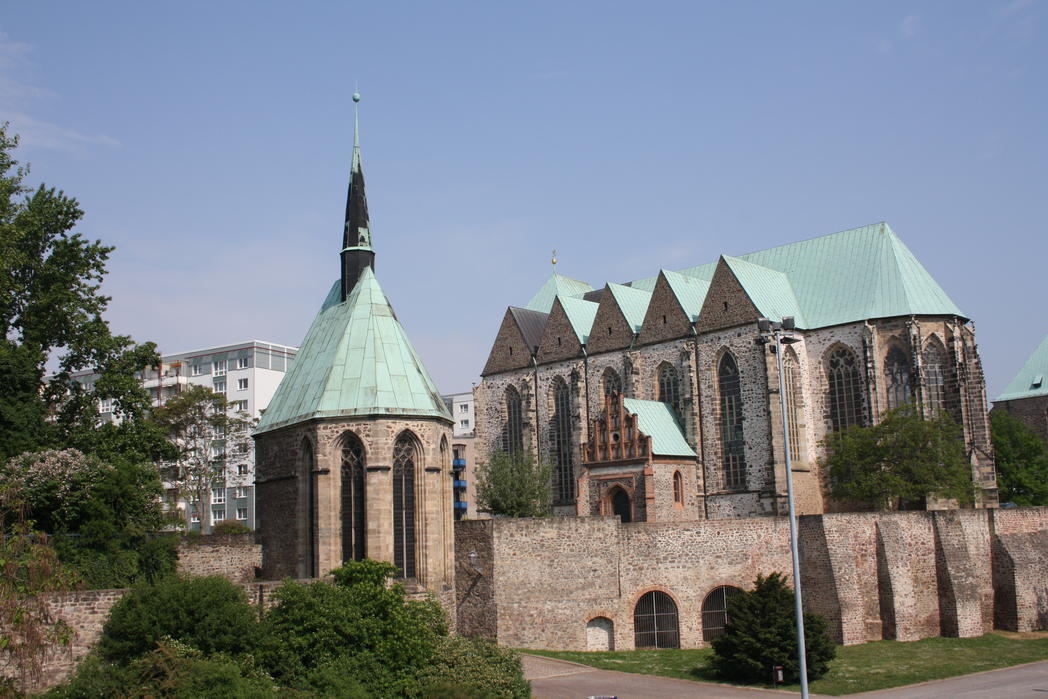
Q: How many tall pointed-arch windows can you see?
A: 13